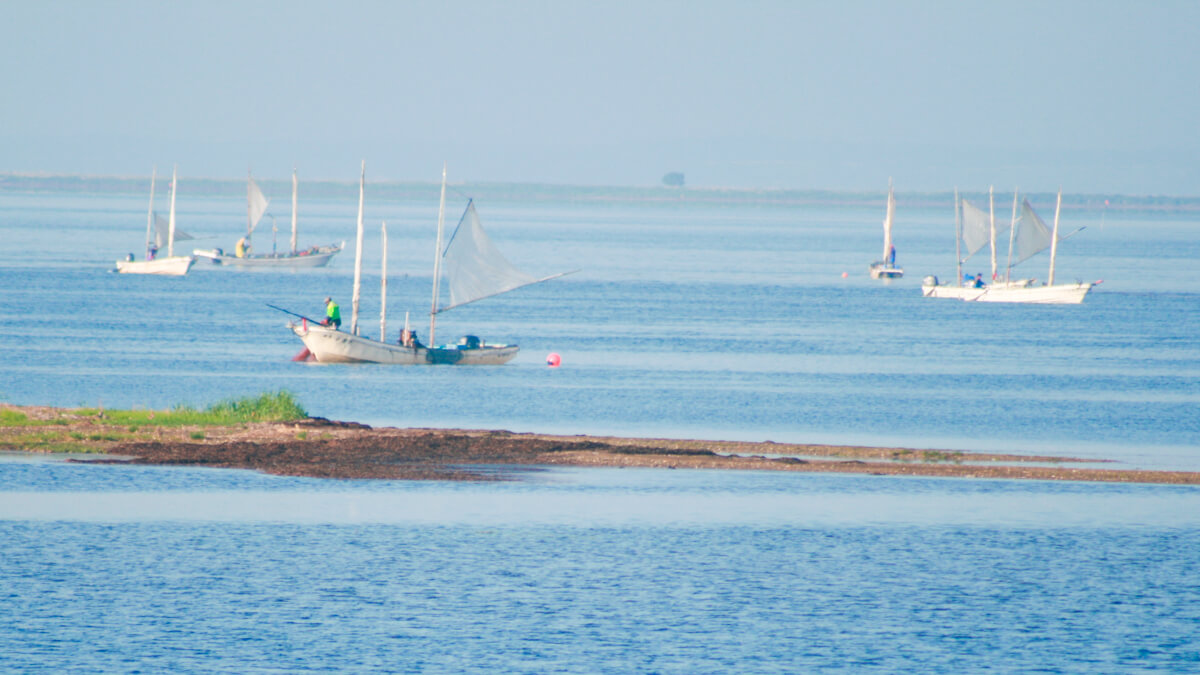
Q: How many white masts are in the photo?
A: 12